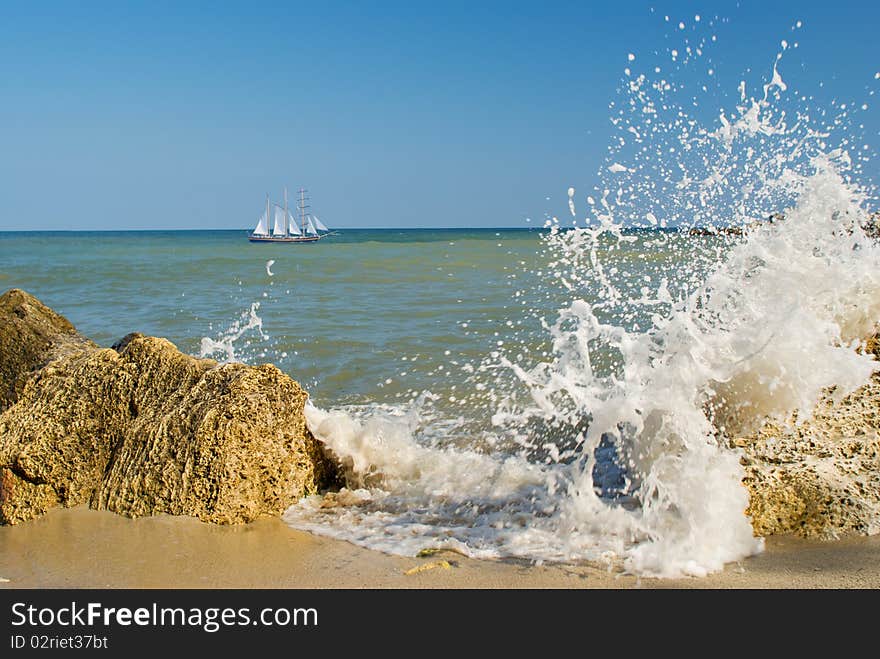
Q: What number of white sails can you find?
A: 5